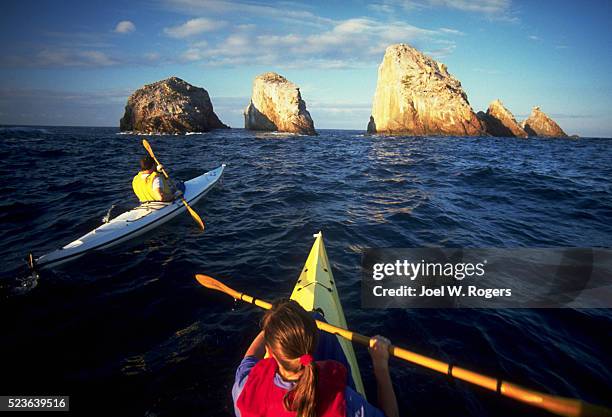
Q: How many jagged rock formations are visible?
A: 5